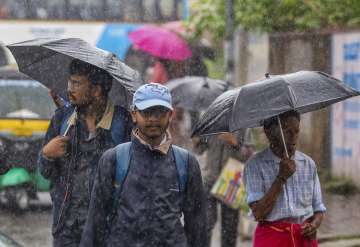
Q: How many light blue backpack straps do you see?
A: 2